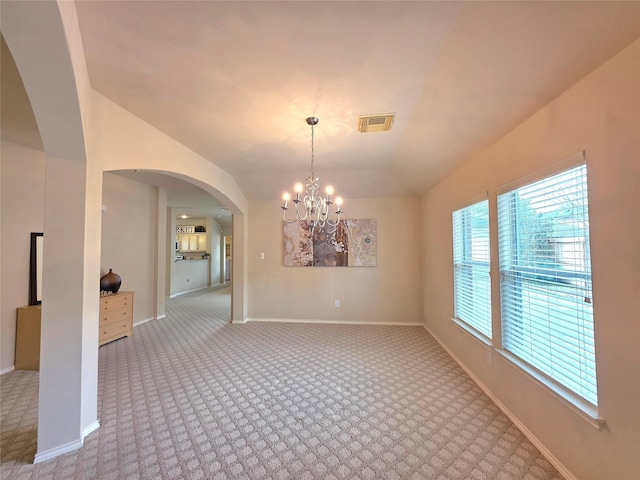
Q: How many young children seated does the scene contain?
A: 0